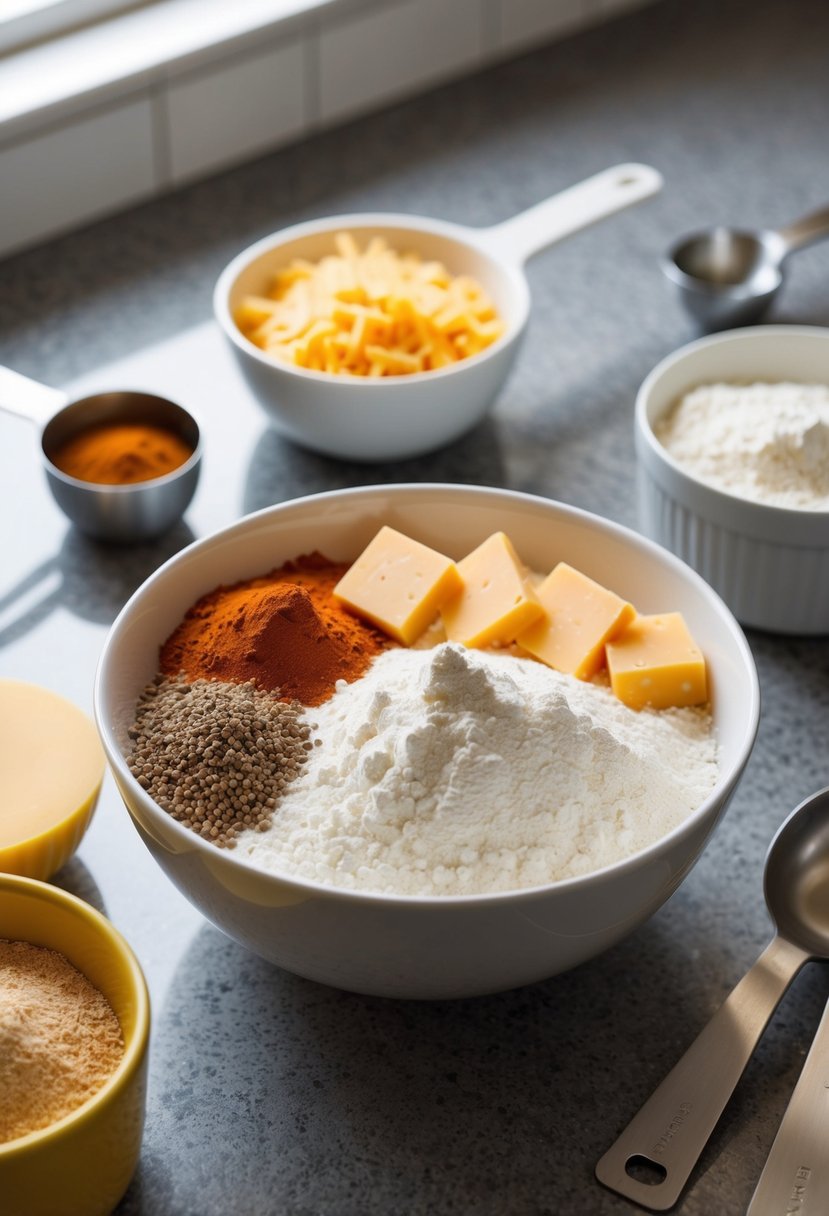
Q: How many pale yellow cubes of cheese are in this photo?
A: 4